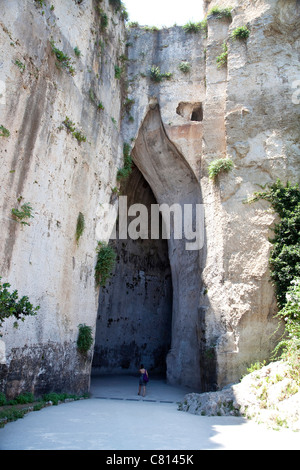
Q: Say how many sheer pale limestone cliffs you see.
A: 2